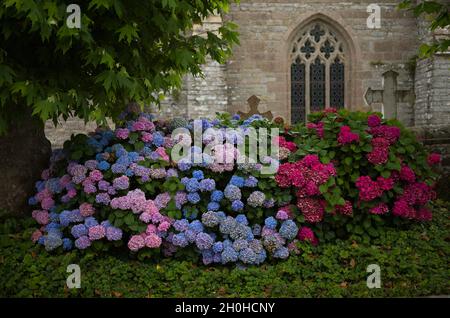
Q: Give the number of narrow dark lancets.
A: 3